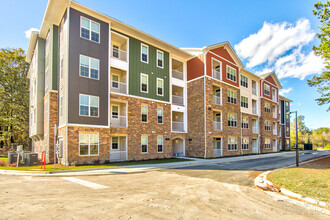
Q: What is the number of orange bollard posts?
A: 2